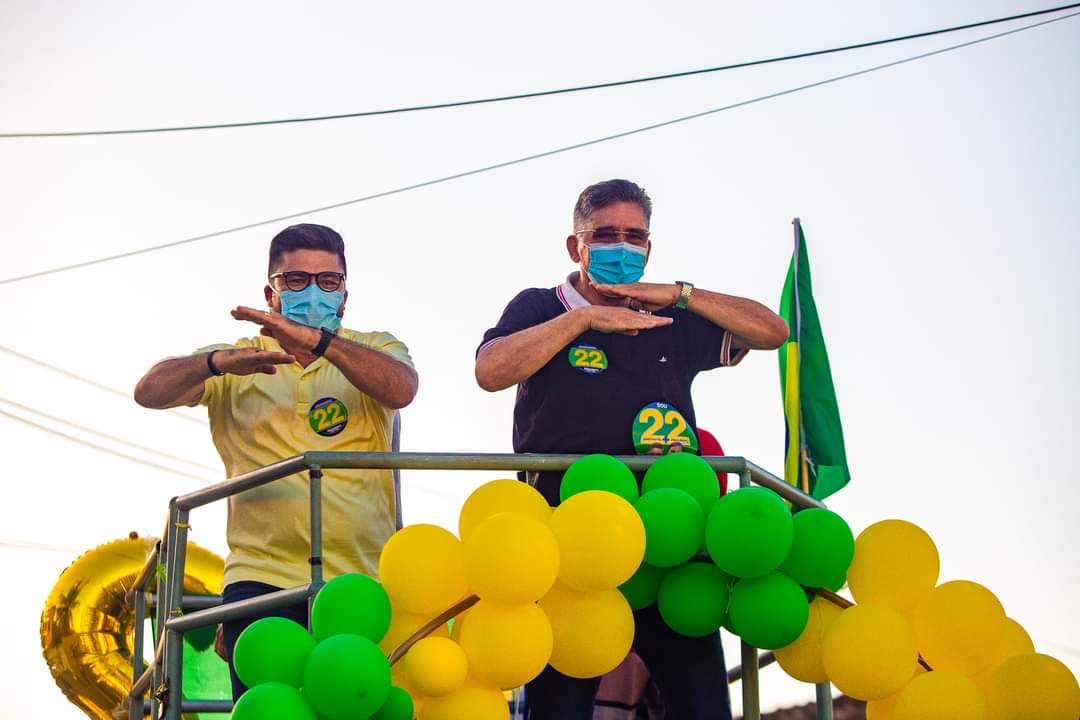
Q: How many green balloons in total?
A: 13